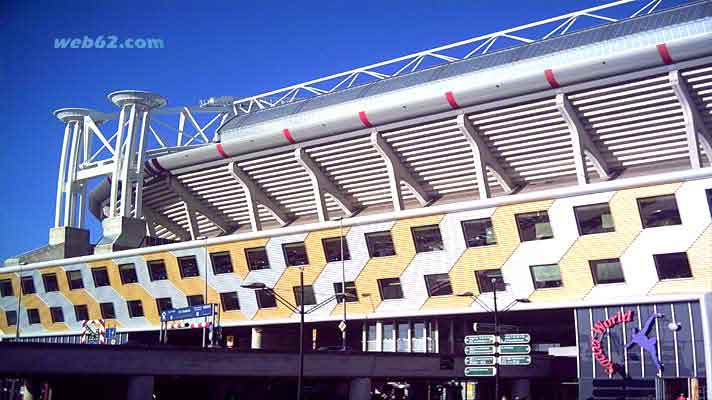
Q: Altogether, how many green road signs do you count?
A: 7